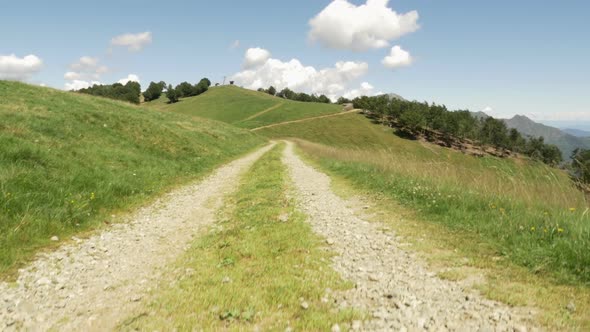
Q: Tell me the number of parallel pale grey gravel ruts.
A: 2